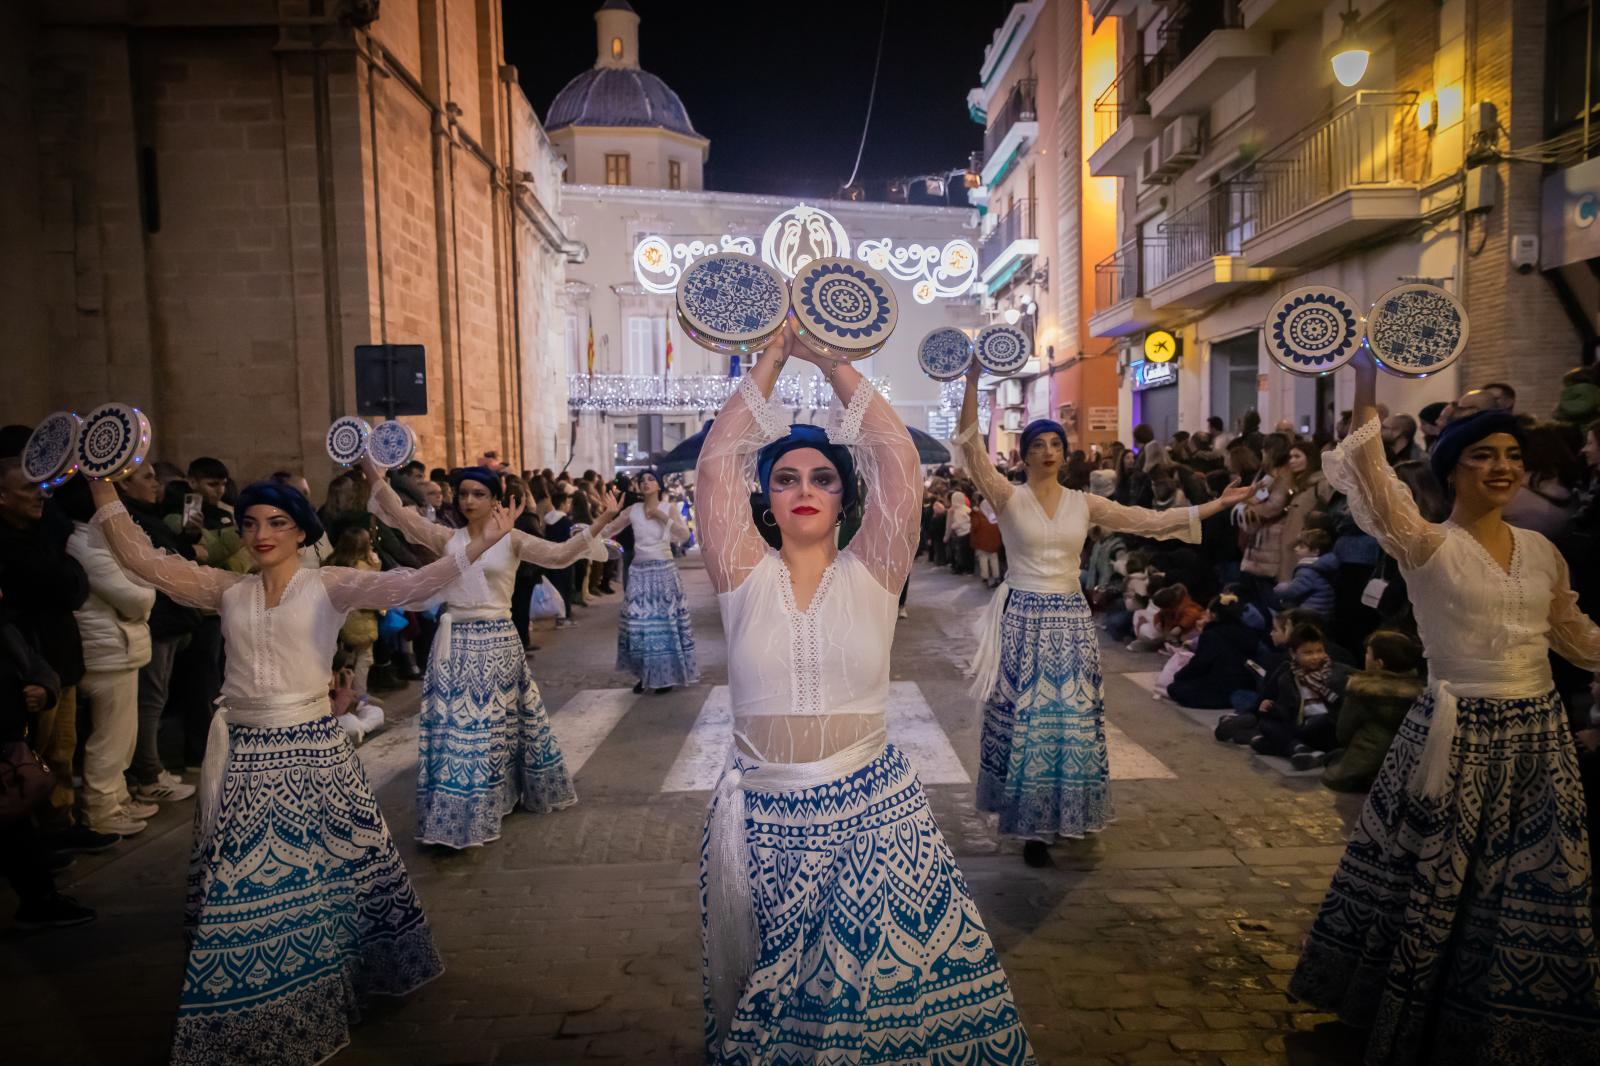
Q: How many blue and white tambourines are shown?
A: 10